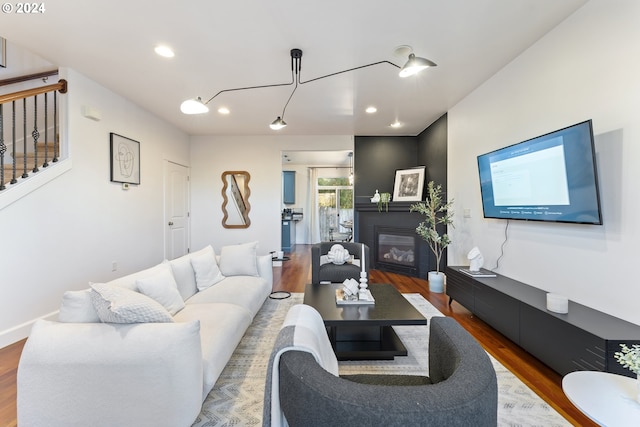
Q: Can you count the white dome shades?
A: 3